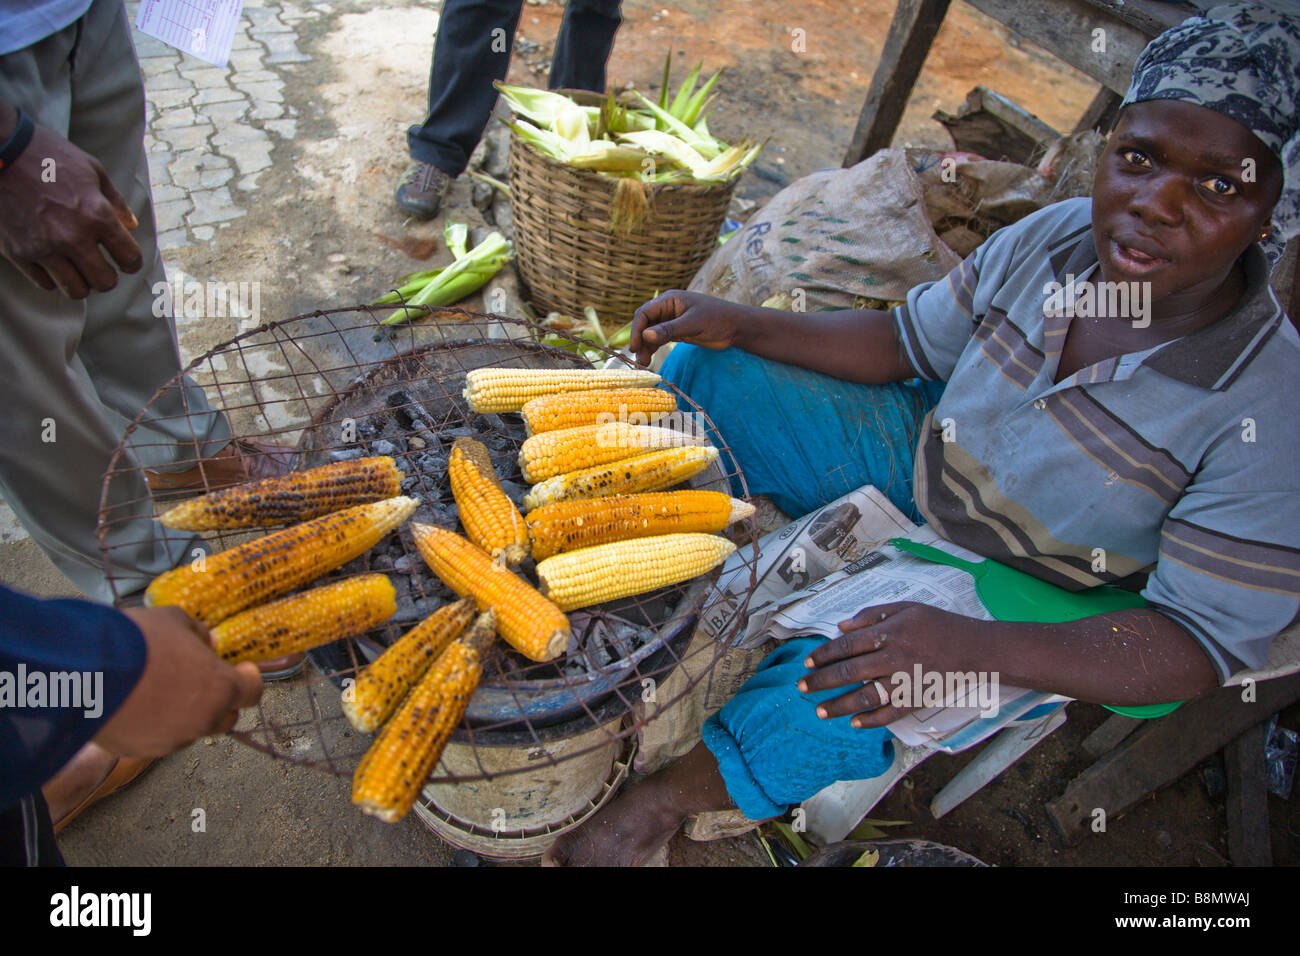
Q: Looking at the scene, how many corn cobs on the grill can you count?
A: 13